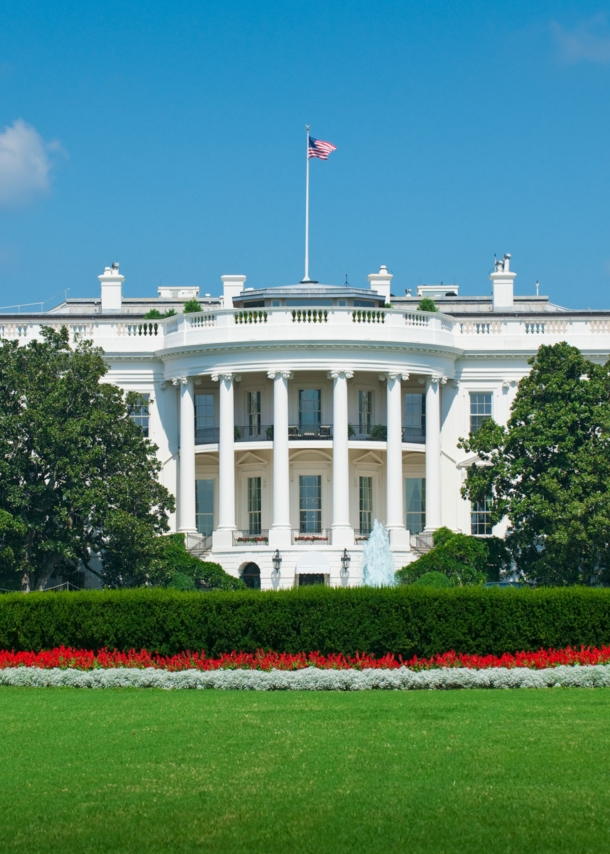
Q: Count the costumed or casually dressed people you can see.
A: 0